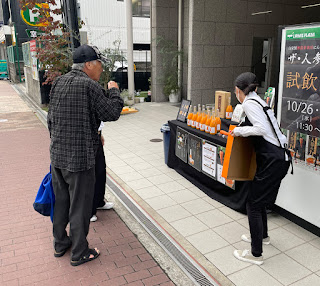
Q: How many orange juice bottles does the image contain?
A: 12